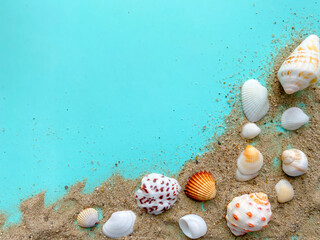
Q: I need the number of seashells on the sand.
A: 13